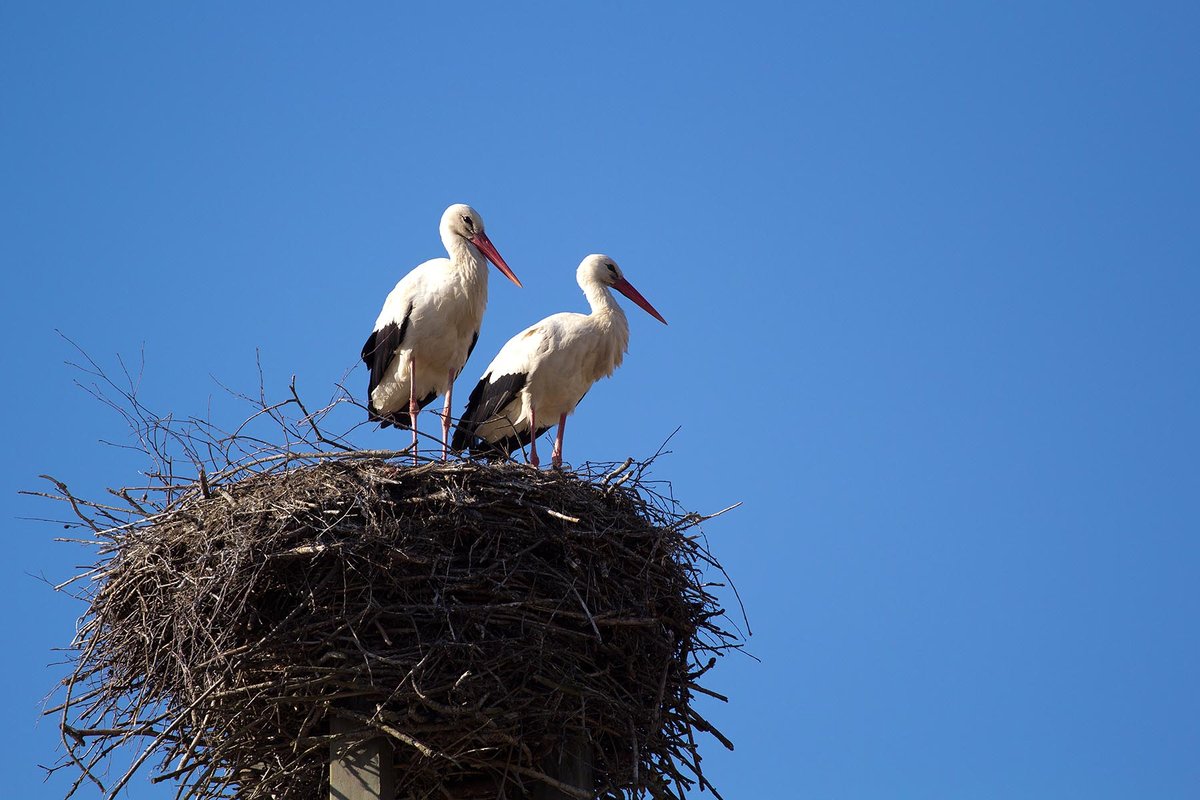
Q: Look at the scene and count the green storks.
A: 0